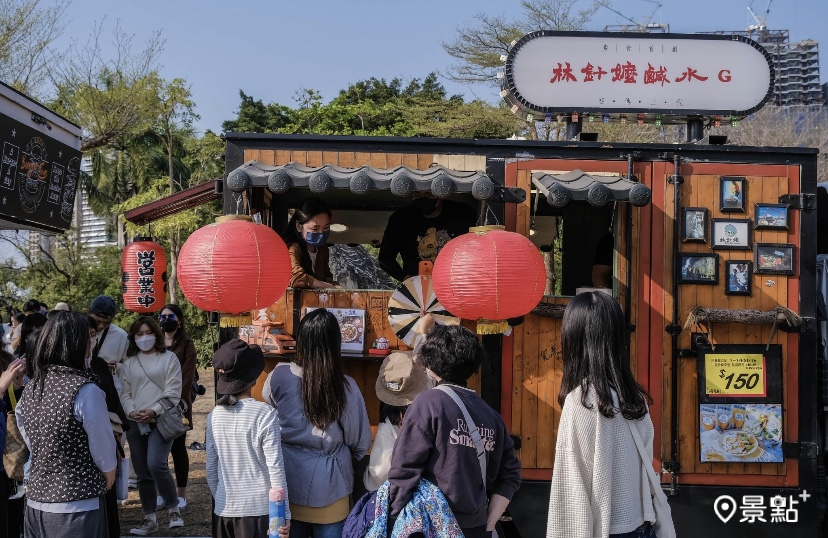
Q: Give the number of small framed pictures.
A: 7